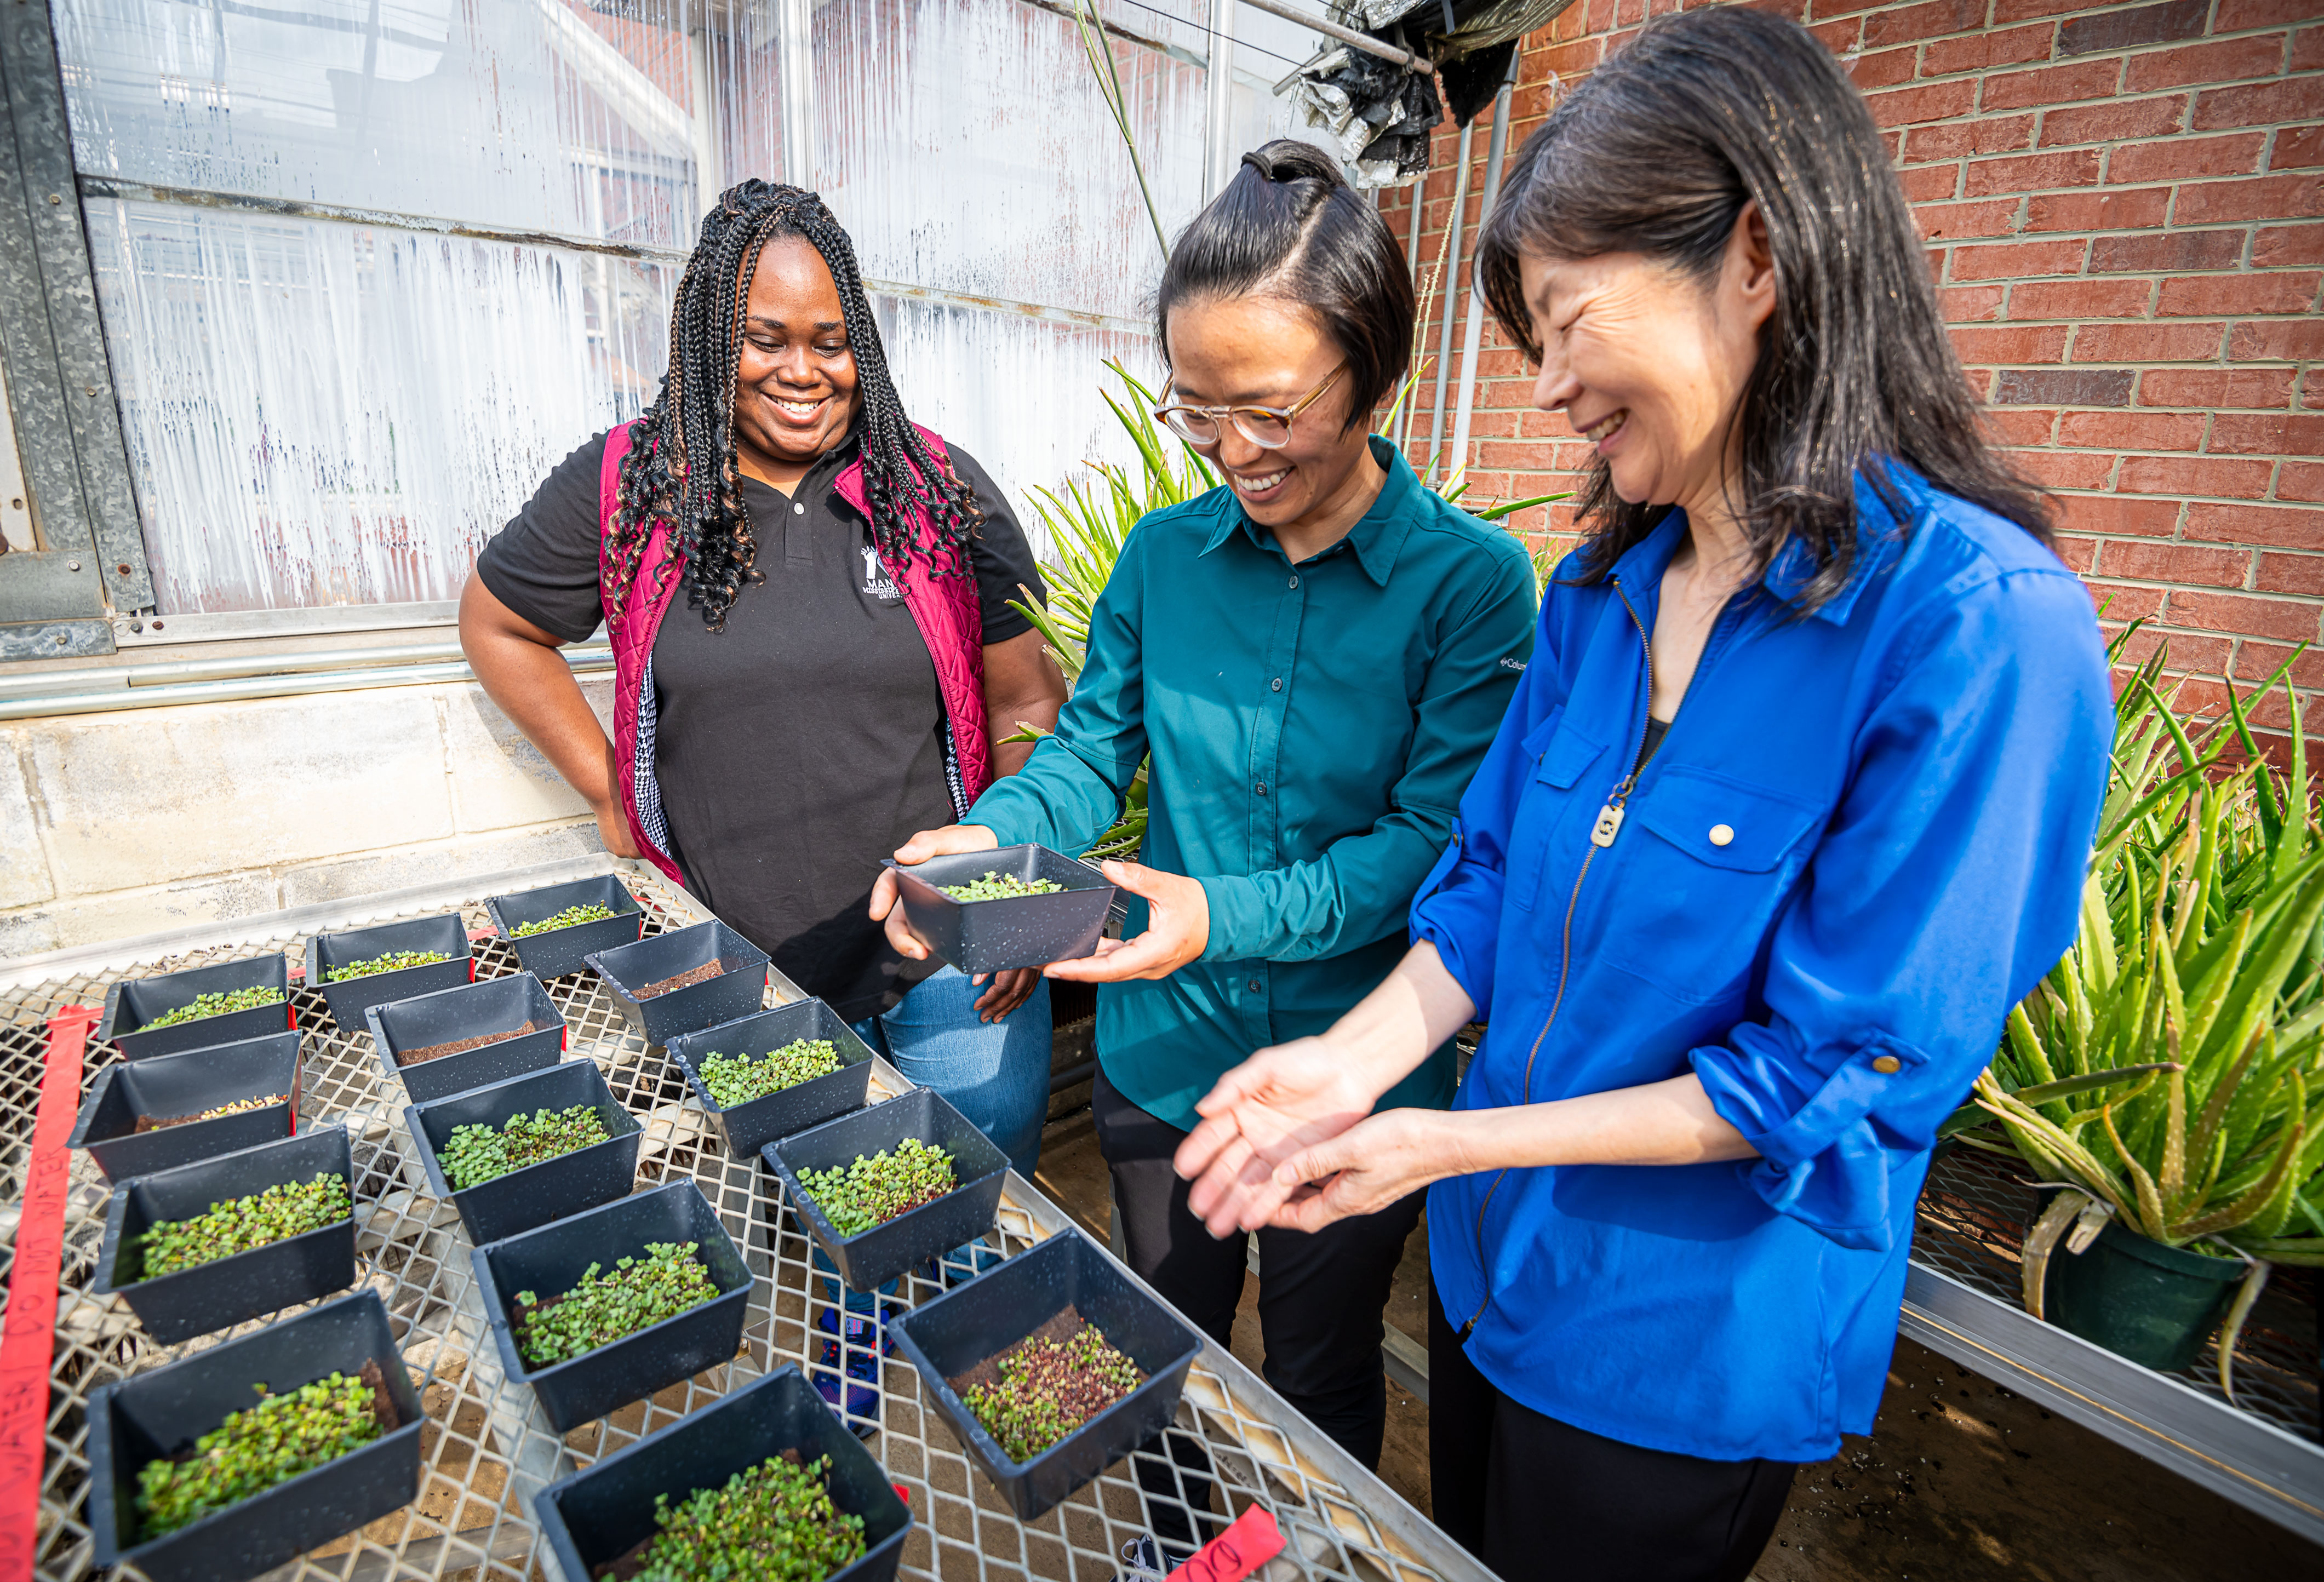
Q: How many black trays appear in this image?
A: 15